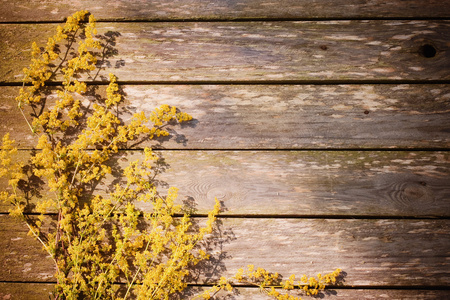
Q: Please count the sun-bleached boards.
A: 6